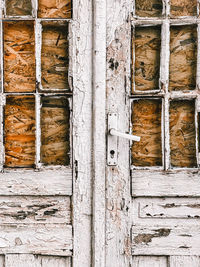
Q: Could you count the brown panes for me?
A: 12